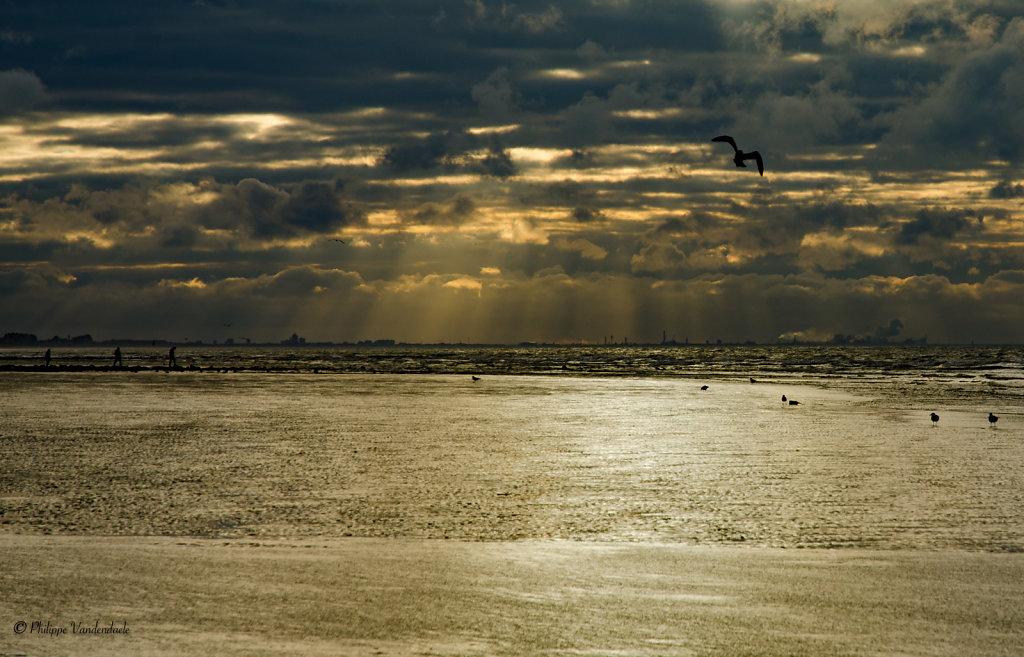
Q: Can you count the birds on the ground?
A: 7